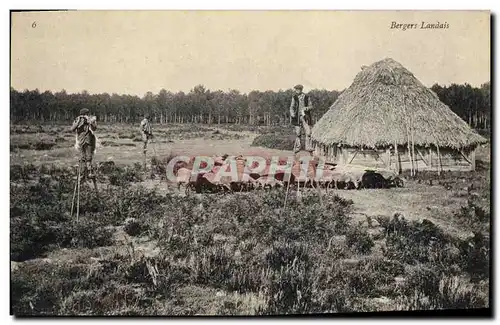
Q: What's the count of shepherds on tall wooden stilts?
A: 3